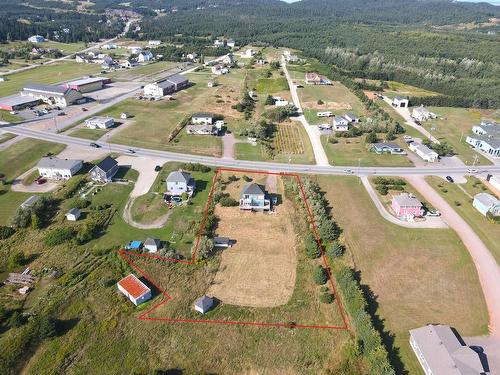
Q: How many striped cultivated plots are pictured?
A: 1